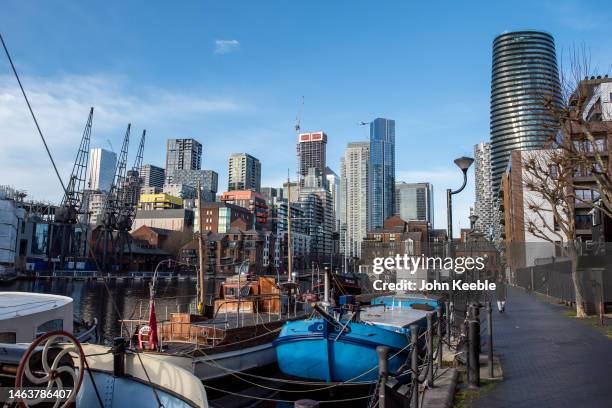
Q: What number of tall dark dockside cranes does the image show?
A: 3